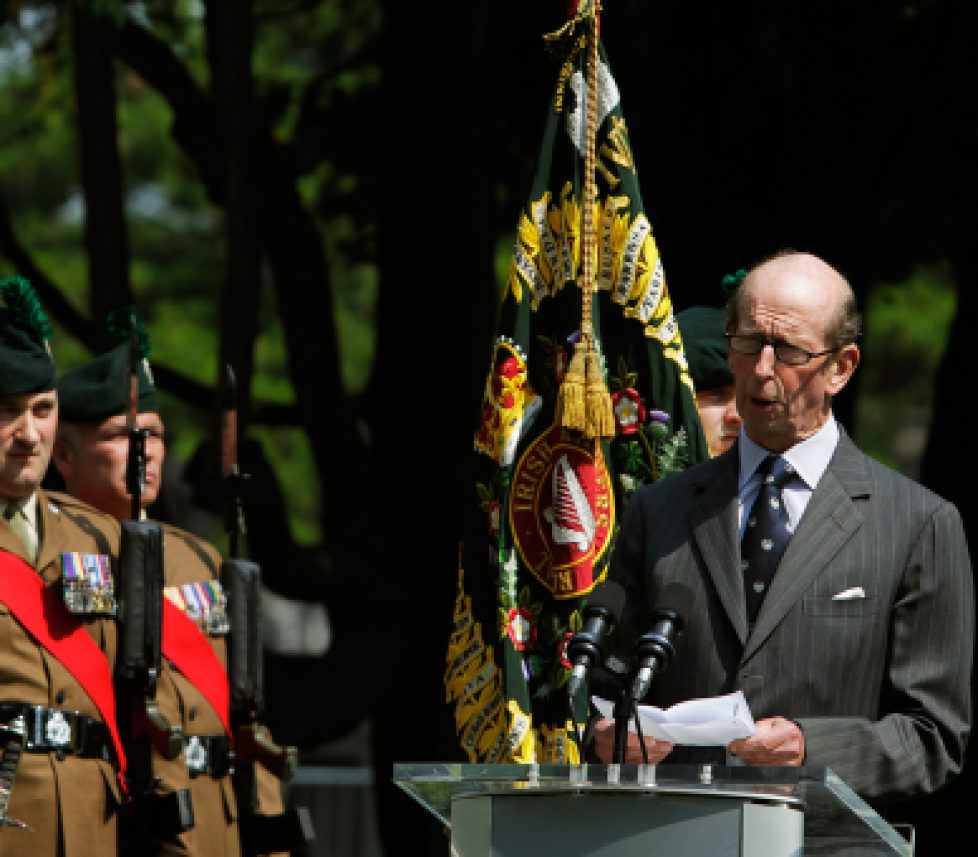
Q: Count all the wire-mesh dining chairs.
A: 0